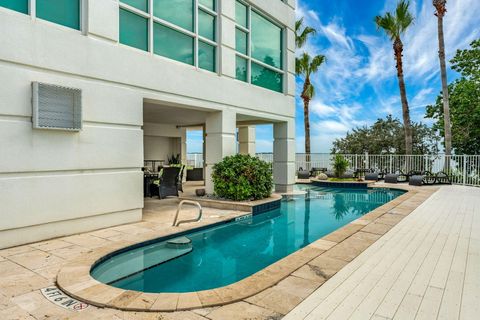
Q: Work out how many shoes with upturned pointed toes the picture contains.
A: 0